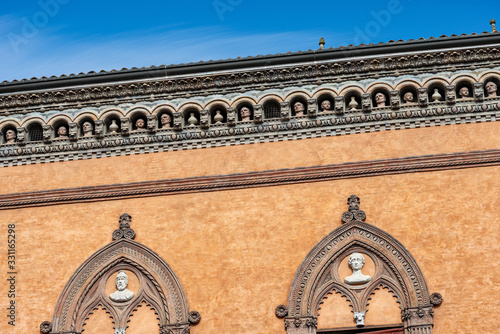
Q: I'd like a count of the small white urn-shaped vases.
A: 5